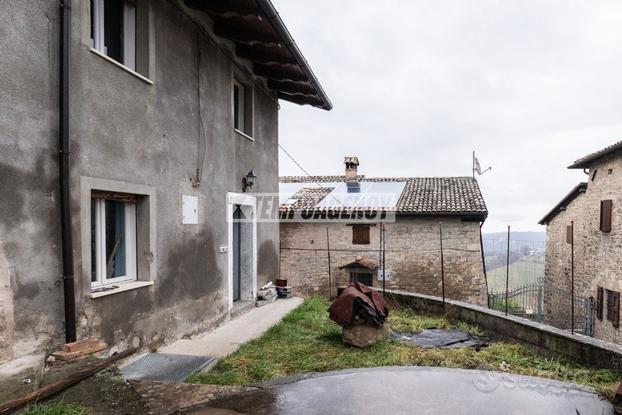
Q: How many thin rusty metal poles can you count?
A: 5